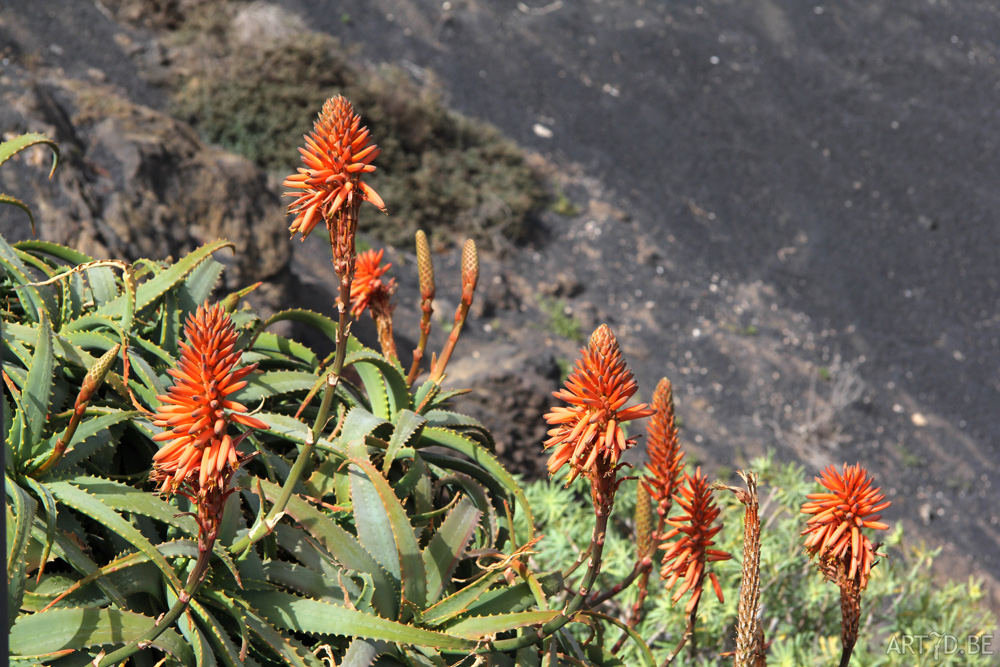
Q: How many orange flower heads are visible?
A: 7